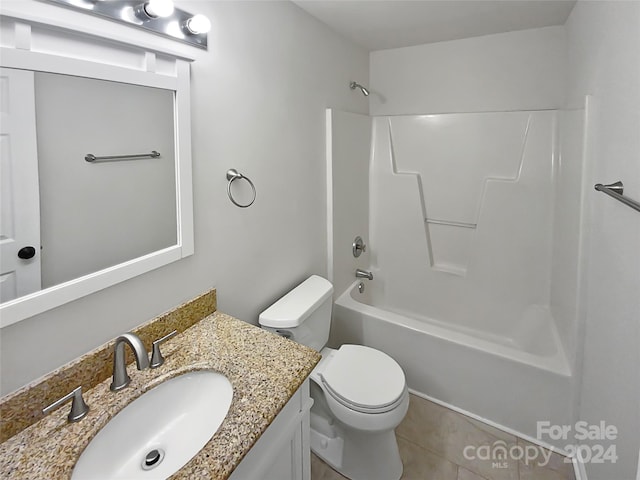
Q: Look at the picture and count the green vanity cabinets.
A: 0